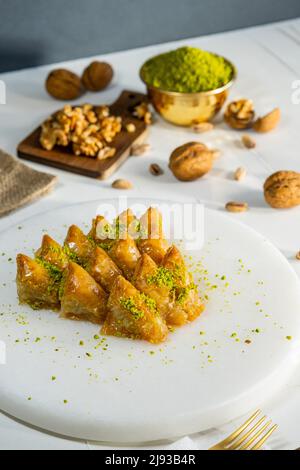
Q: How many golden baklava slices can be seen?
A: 12